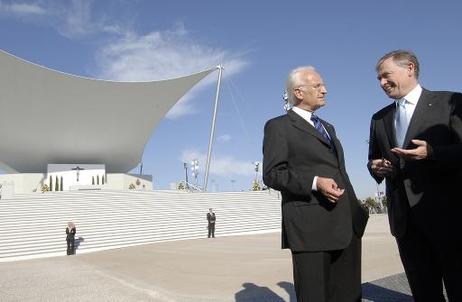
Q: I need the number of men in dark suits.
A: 4